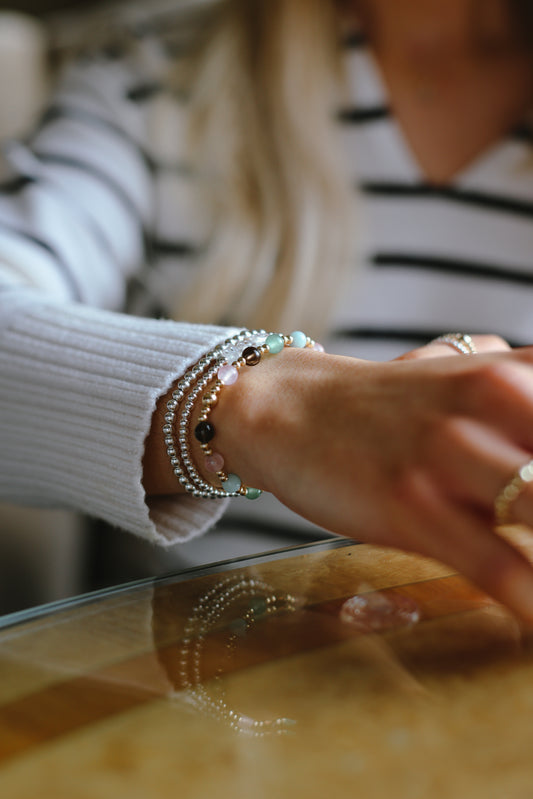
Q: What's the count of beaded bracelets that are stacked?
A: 3